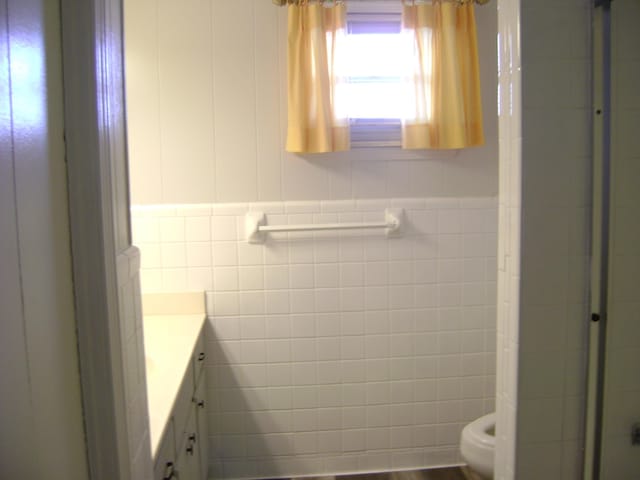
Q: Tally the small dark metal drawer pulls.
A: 5